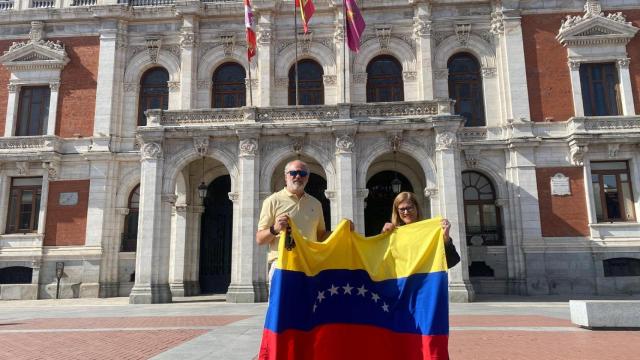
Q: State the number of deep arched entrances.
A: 3